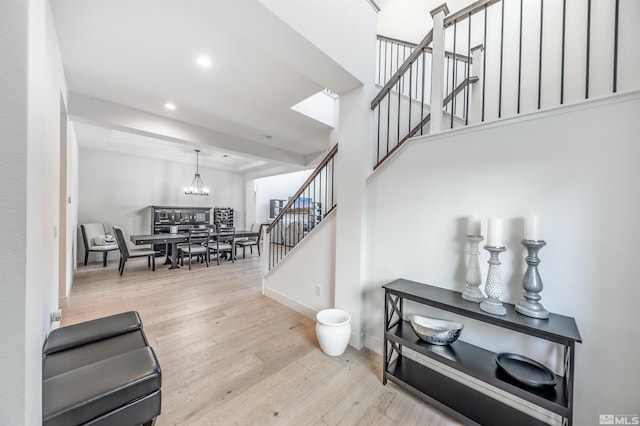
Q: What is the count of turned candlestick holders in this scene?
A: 3